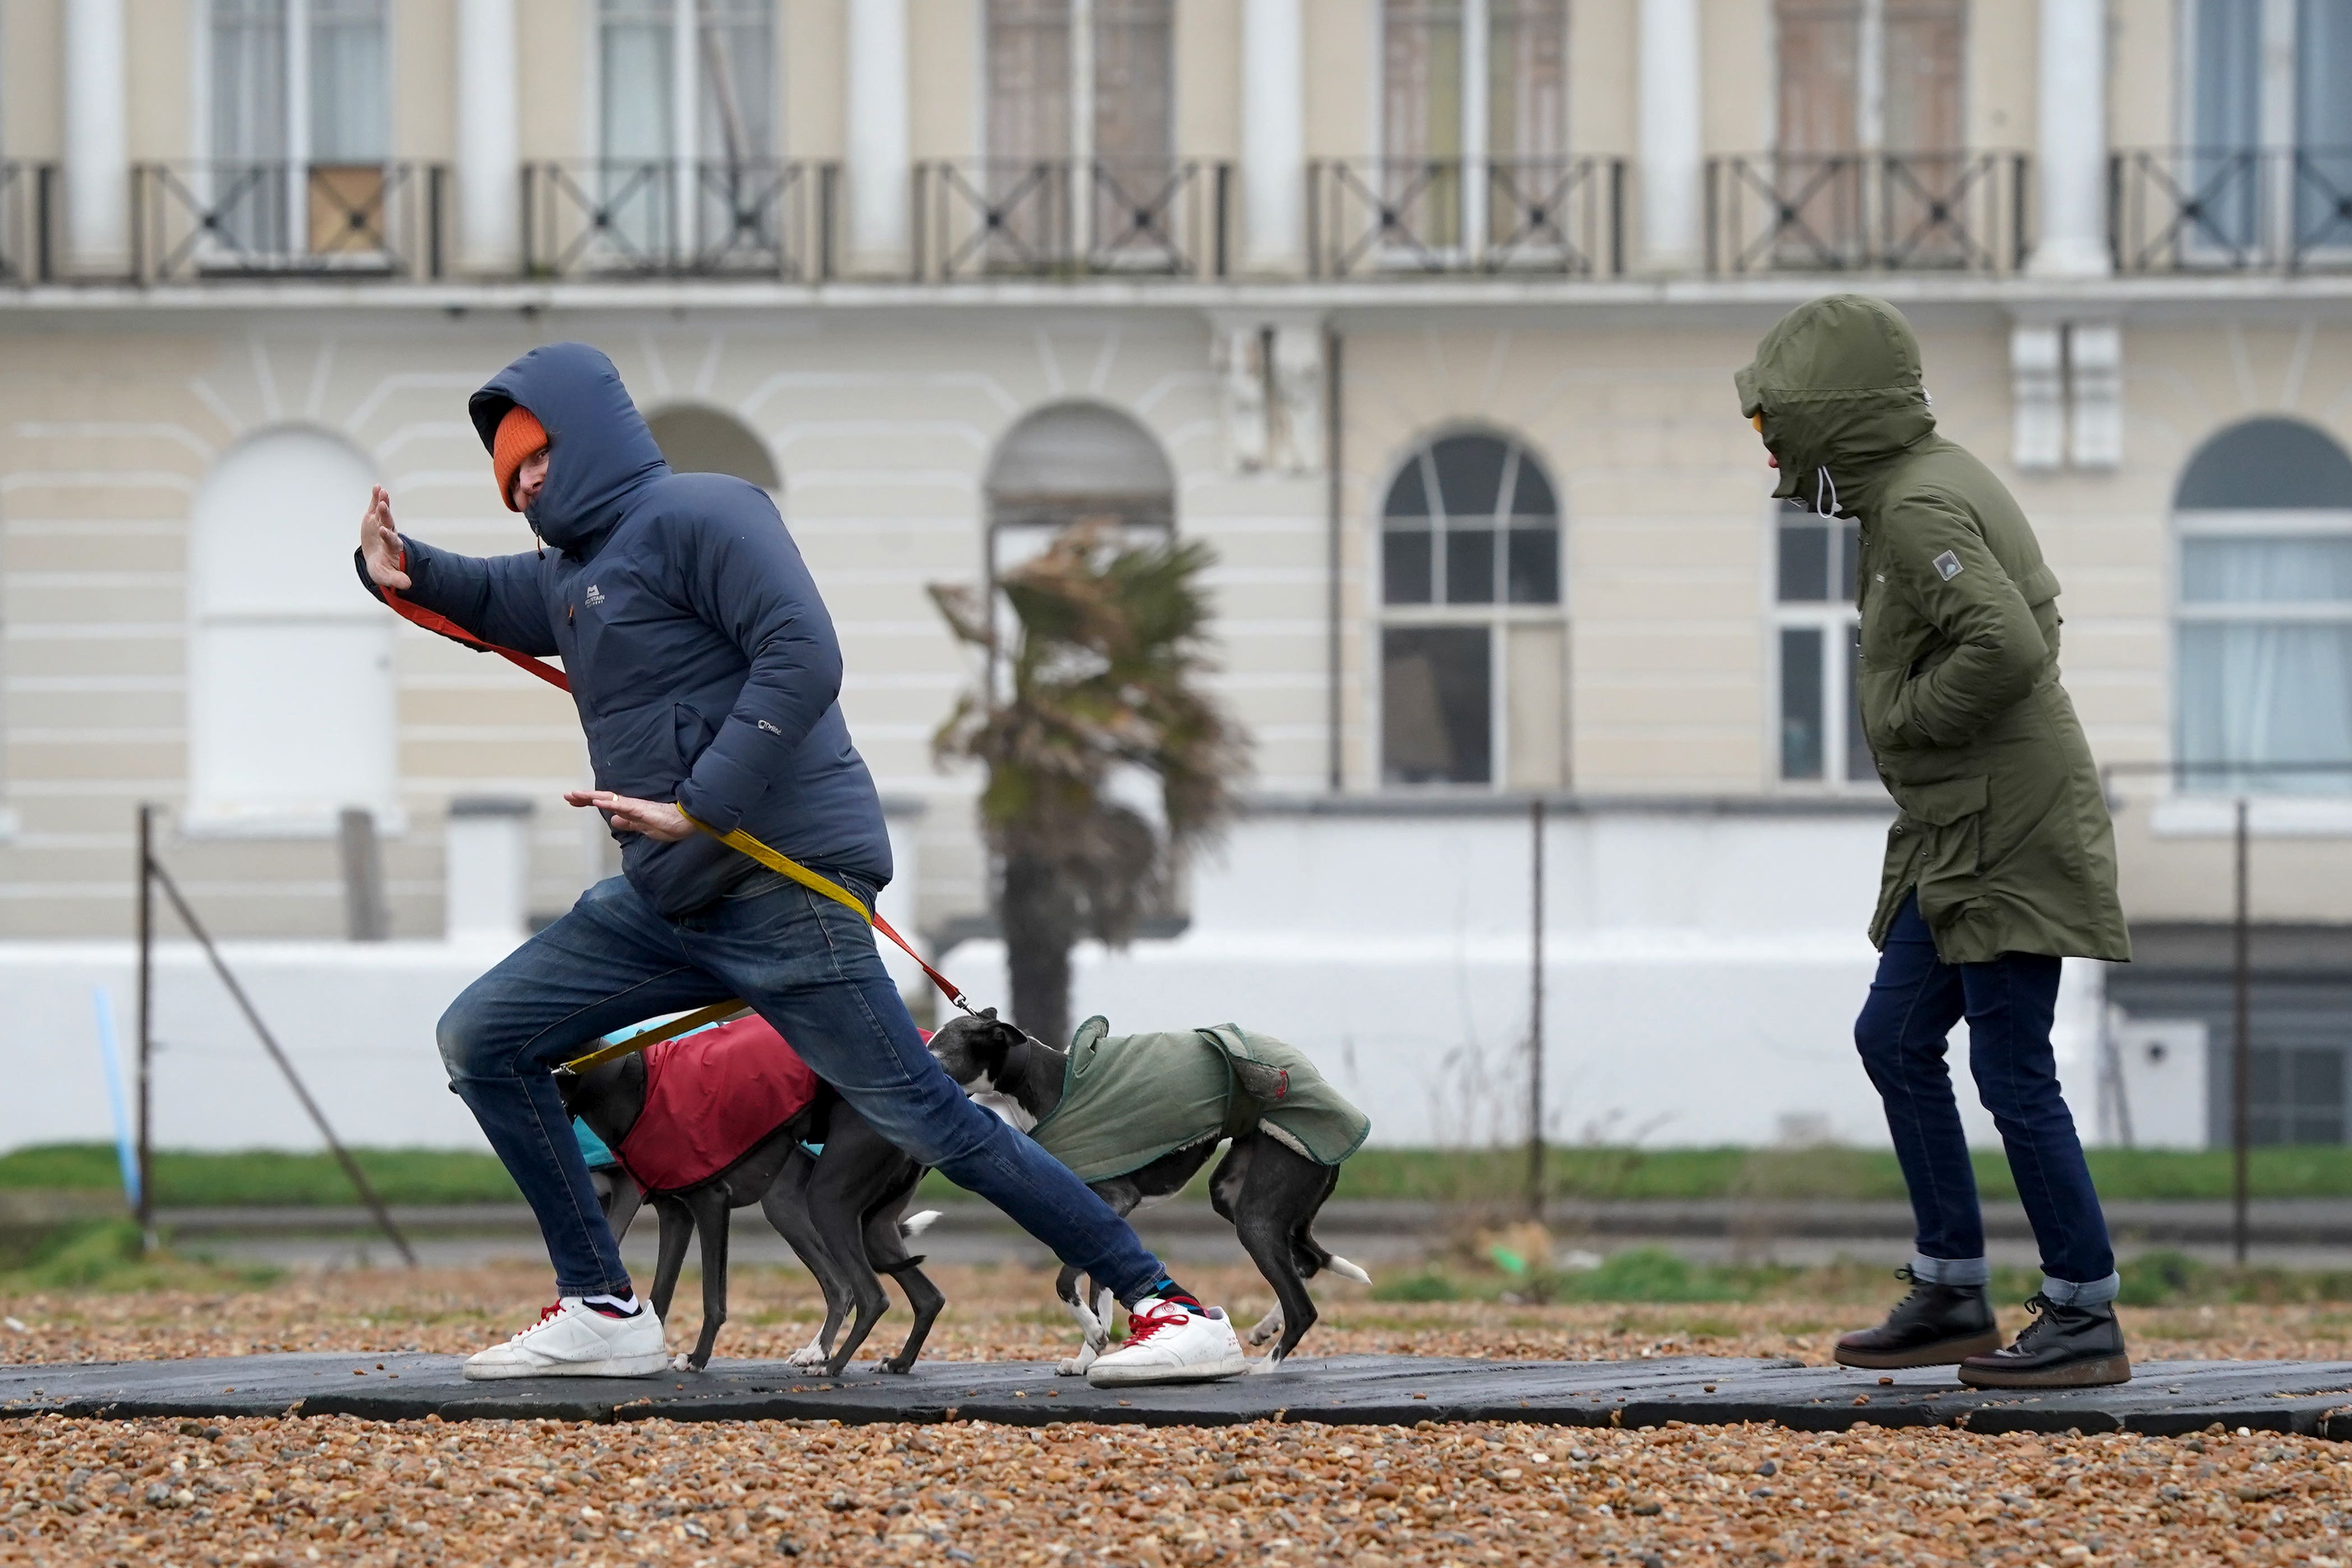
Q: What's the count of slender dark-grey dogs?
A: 3